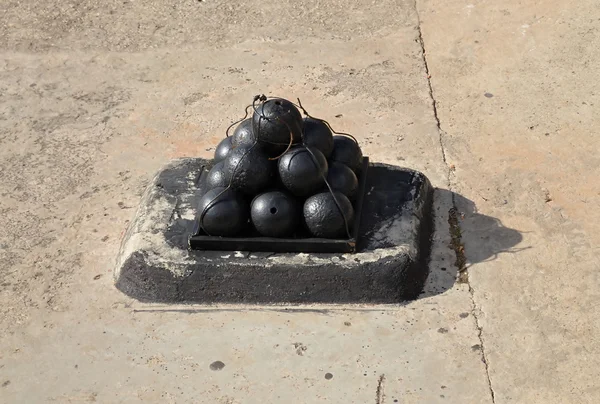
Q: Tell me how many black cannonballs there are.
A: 12